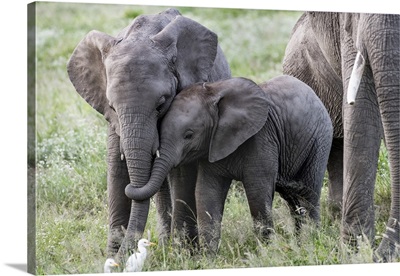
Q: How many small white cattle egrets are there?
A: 2